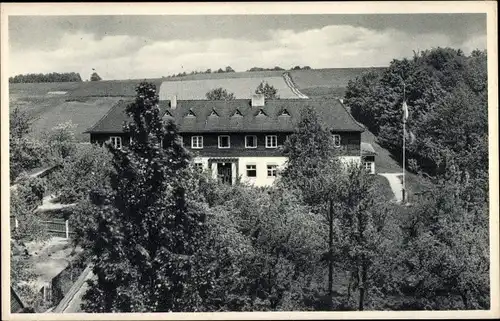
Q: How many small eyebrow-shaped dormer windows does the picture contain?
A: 6